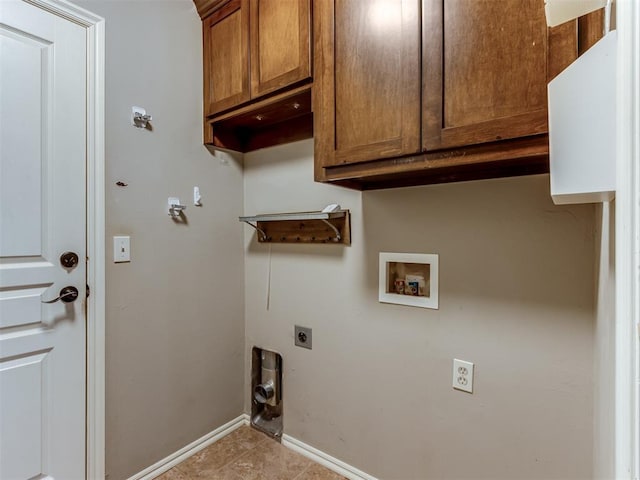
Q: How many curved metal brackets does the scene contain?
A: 2